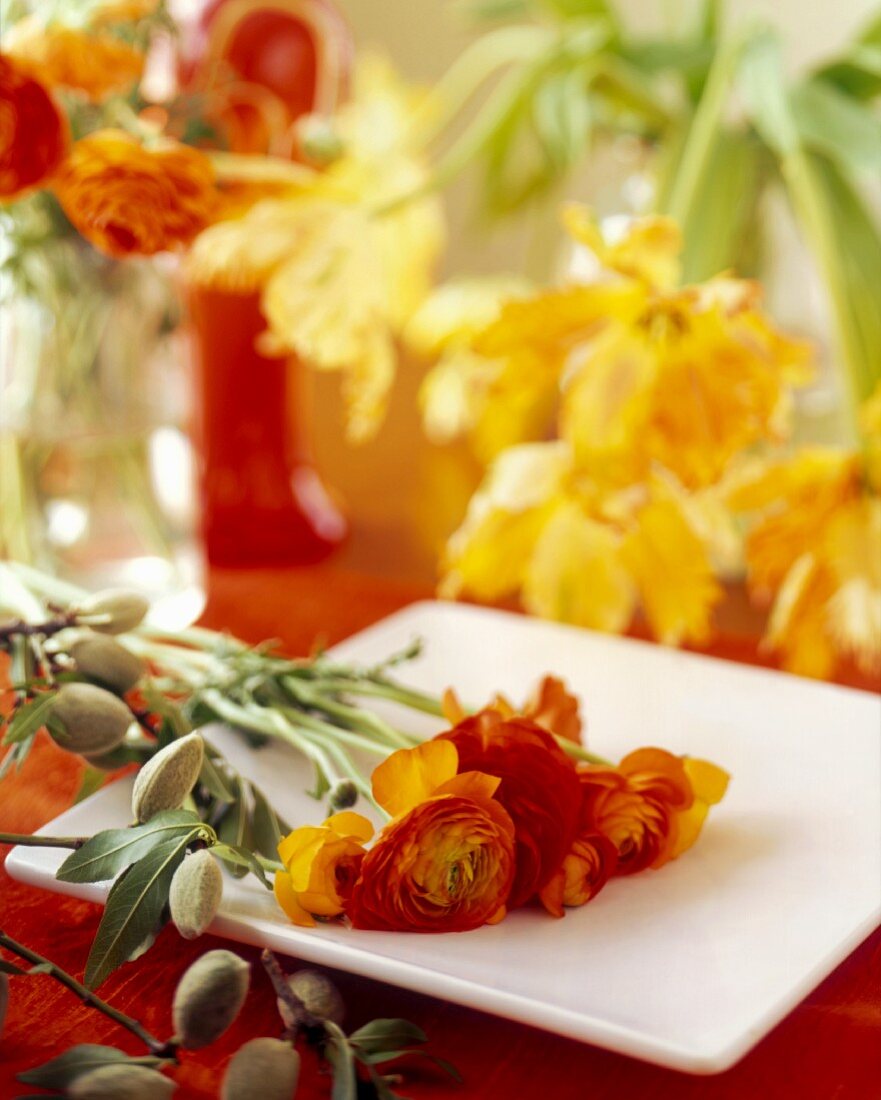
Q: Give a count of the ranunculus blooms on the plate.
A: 6